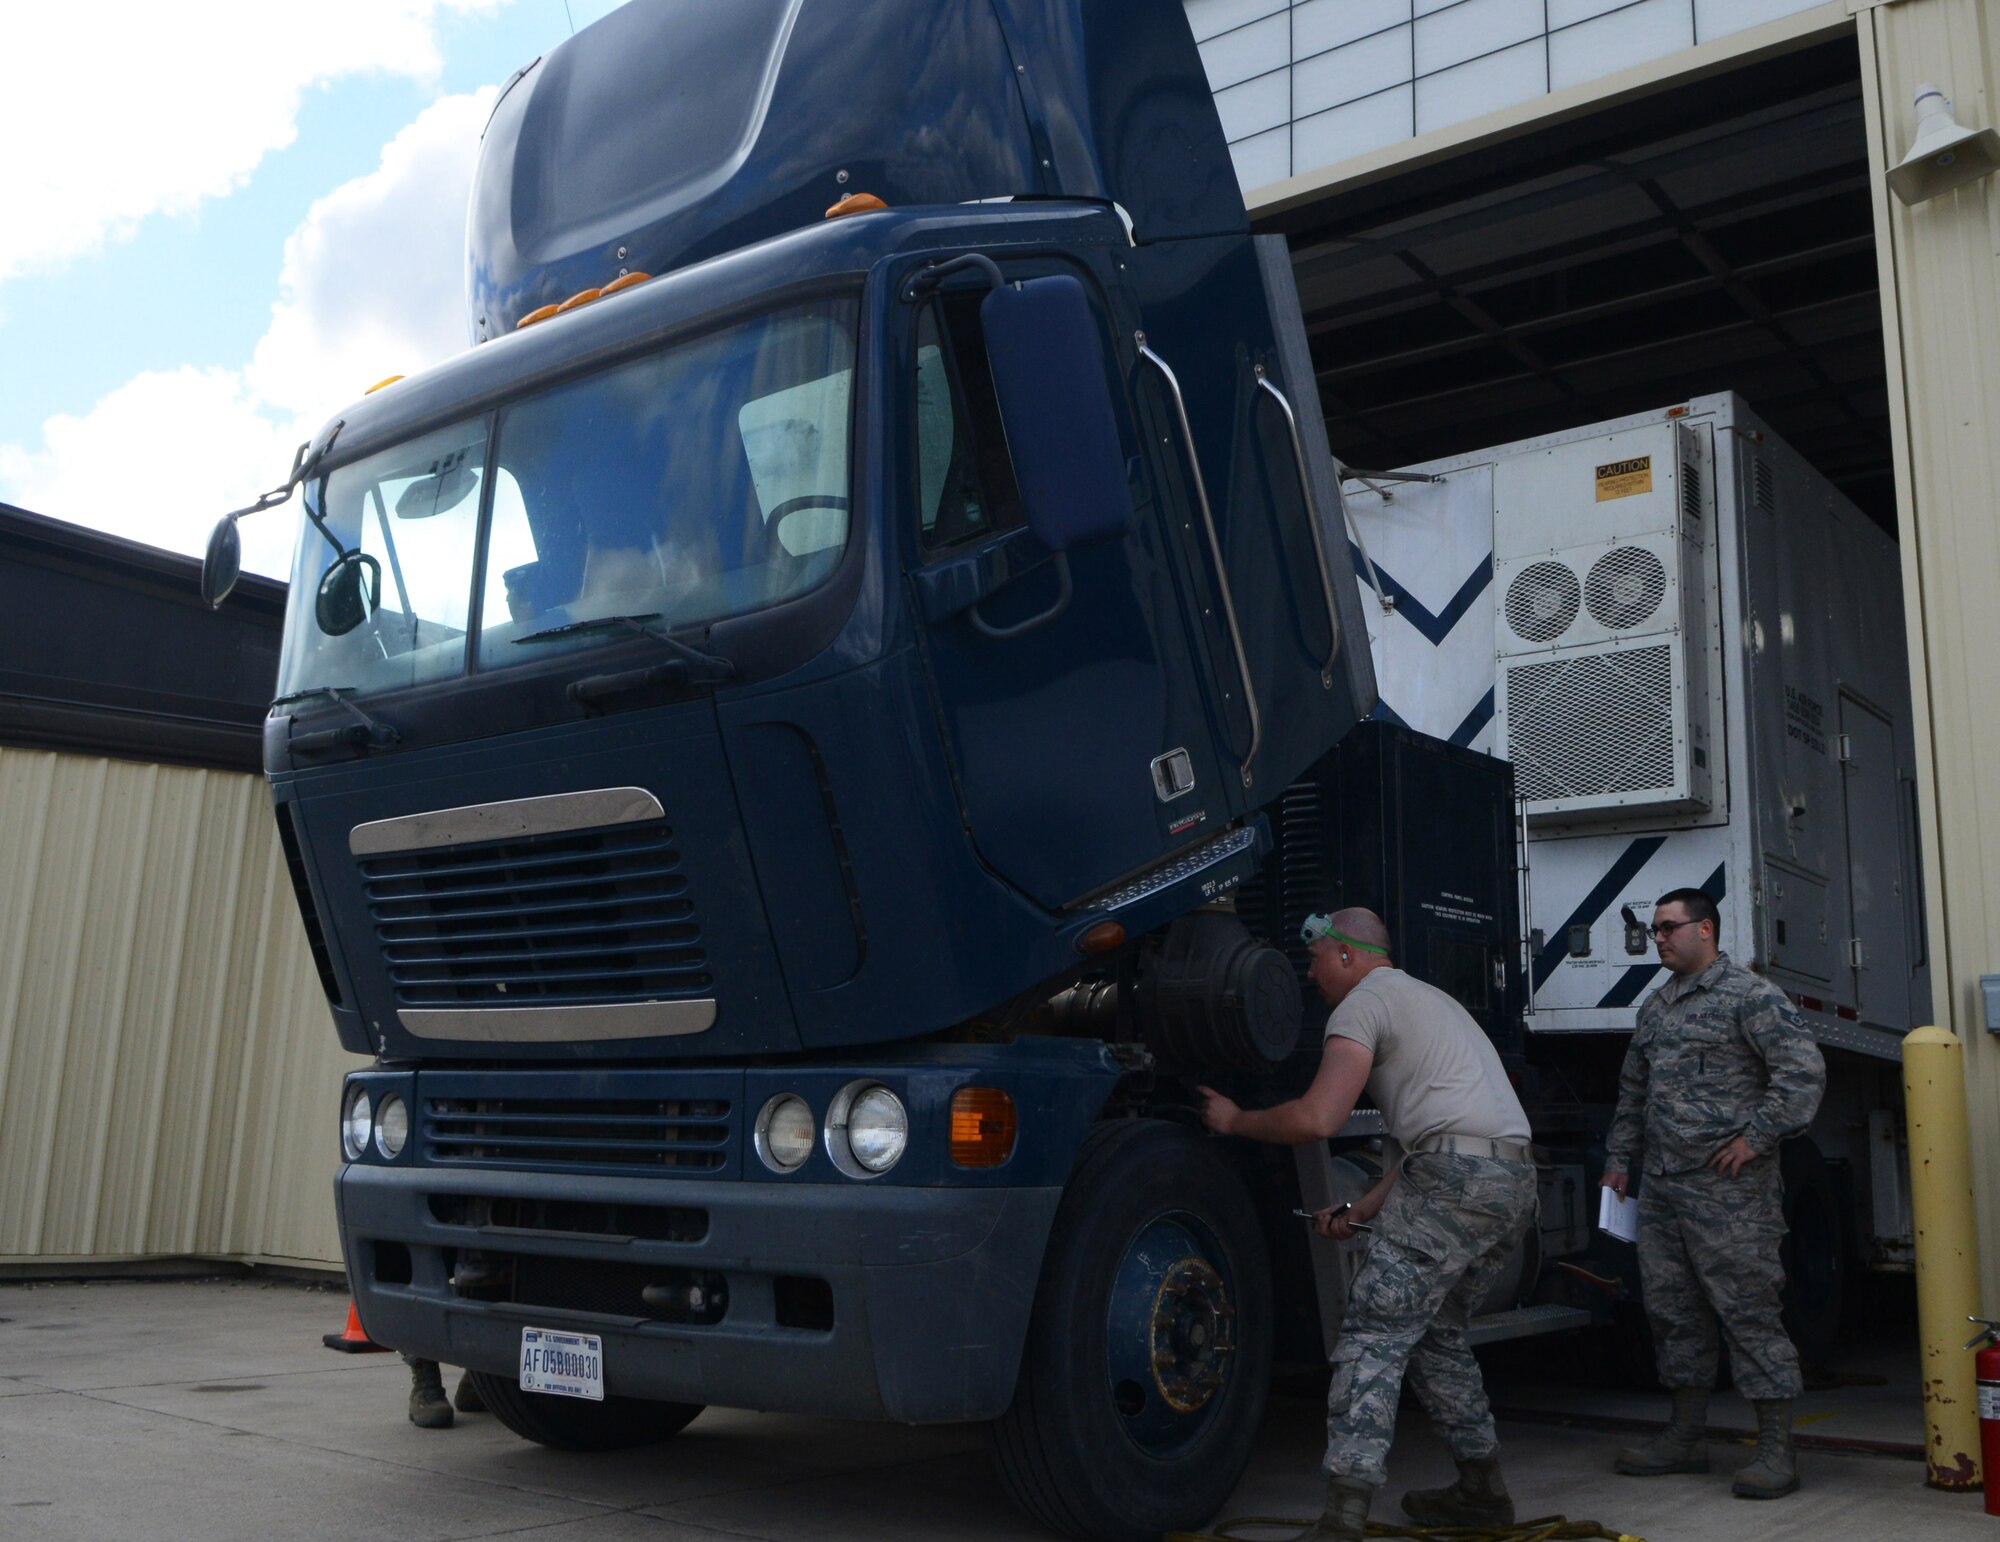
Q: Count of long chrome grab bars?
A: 2